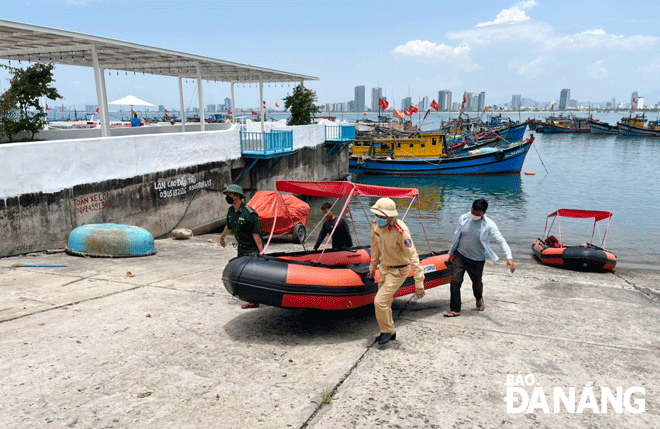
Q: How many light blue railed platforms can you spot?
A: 2